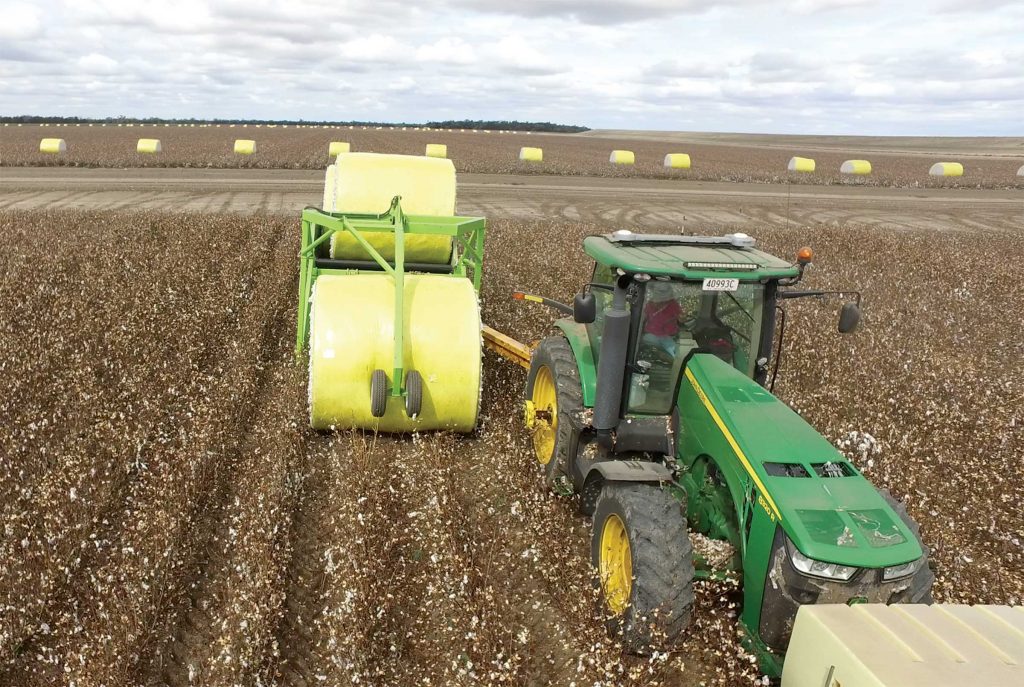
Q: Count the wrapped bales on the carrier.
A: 3